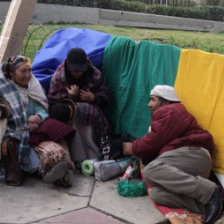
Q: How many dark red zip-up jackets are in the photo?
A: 1